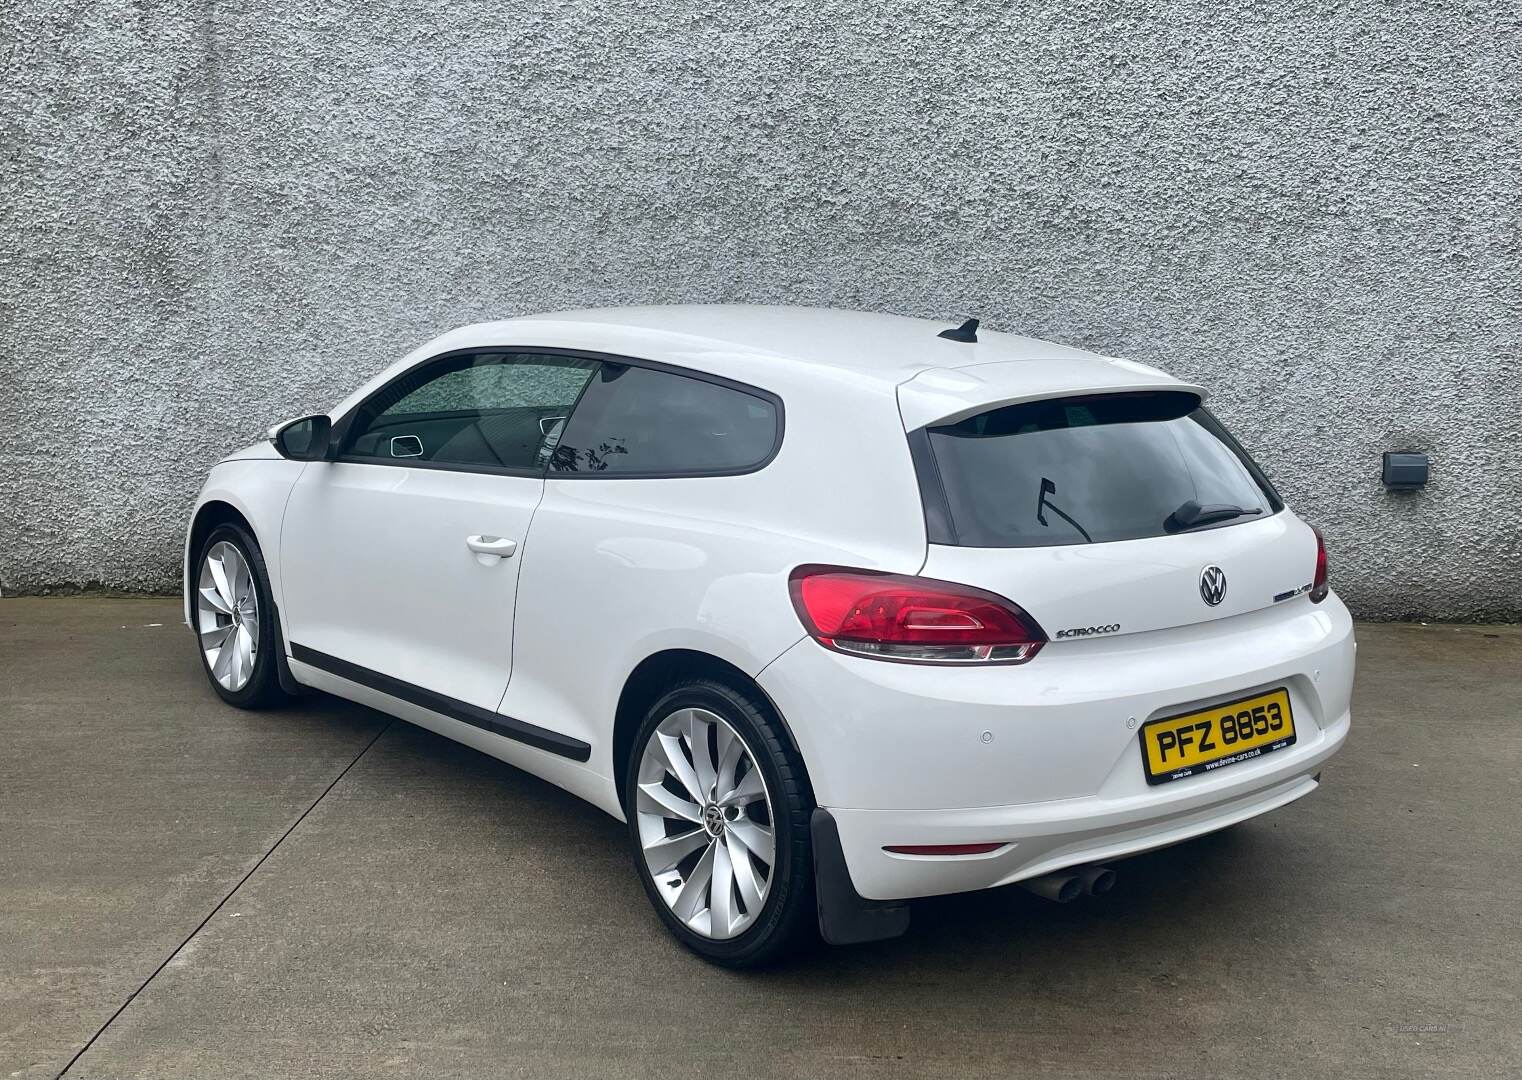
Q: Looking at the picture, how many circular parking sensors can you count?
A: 3